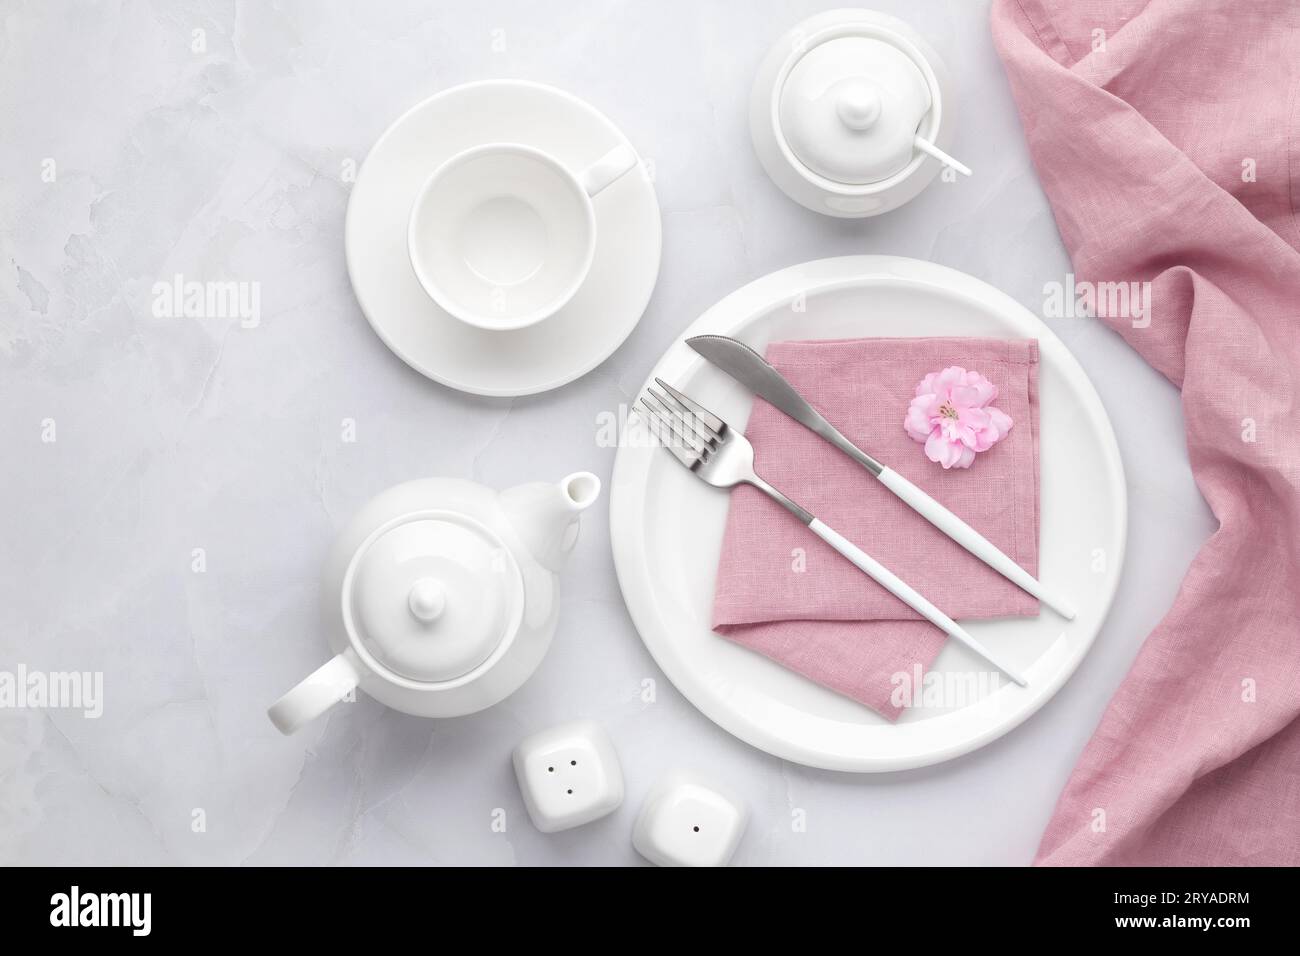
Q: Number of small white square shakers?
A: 2